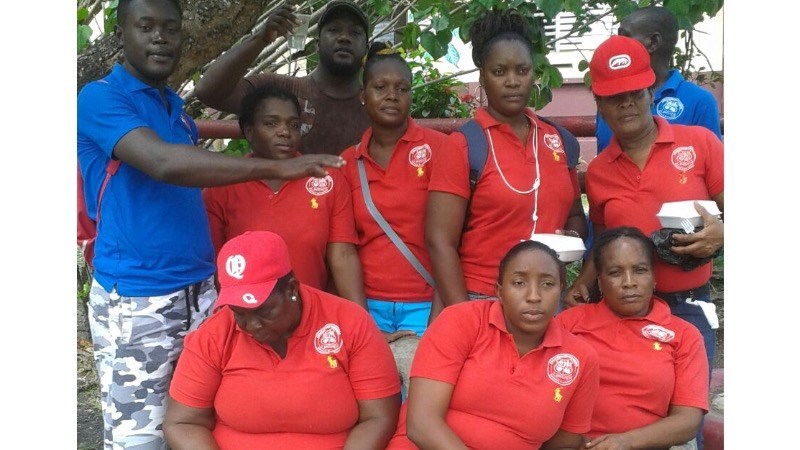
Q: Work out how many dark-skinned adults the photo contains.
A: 10